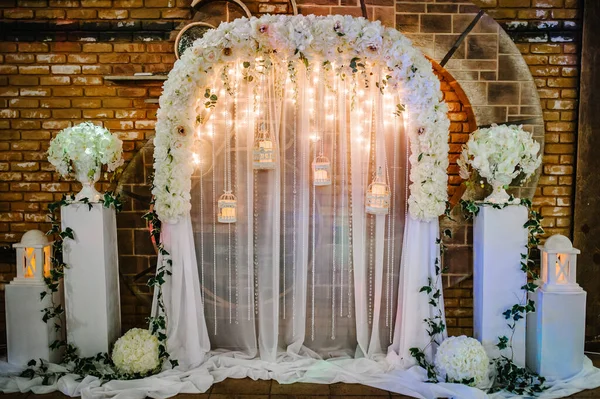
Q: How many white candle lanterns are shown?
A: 6